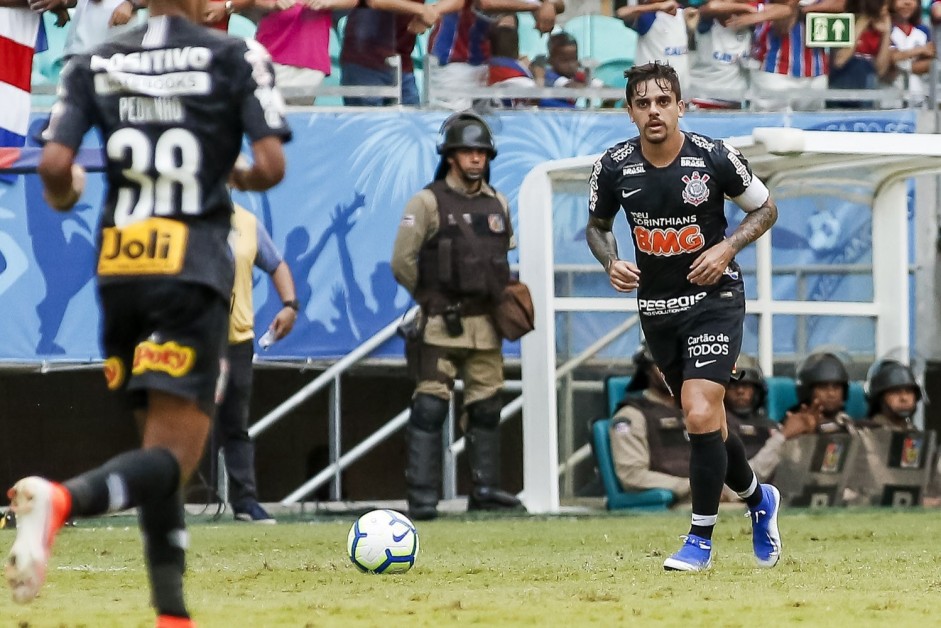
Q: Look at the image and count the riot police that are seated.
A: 4